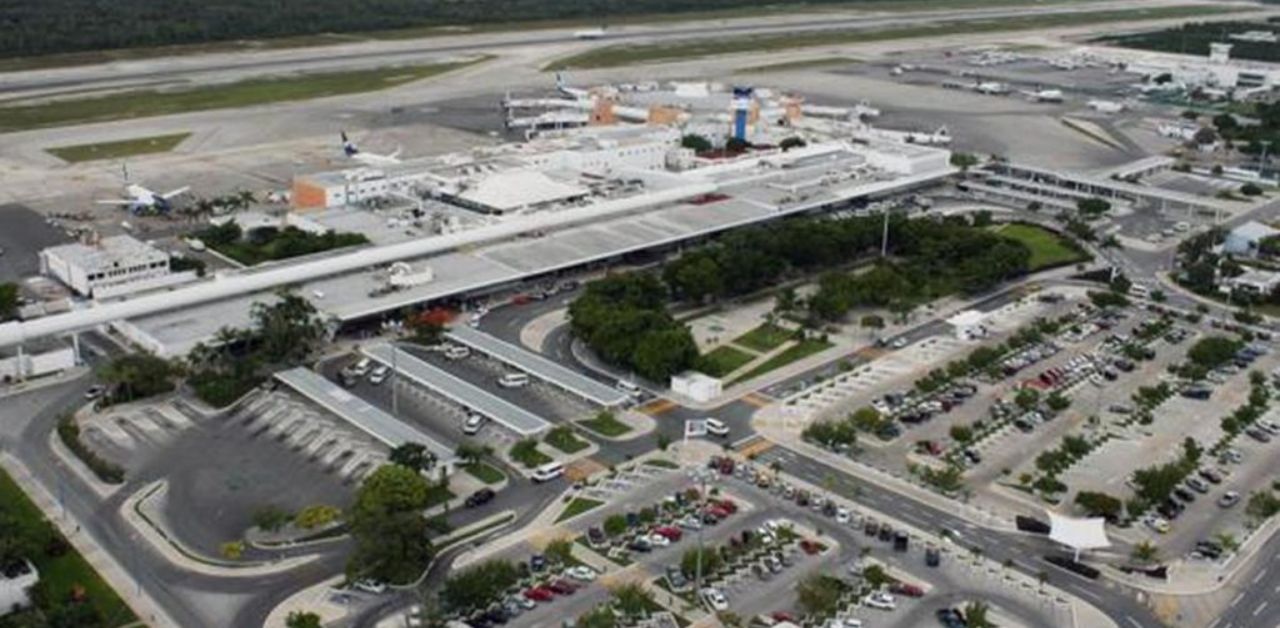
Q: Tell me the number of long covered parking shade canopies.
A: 3